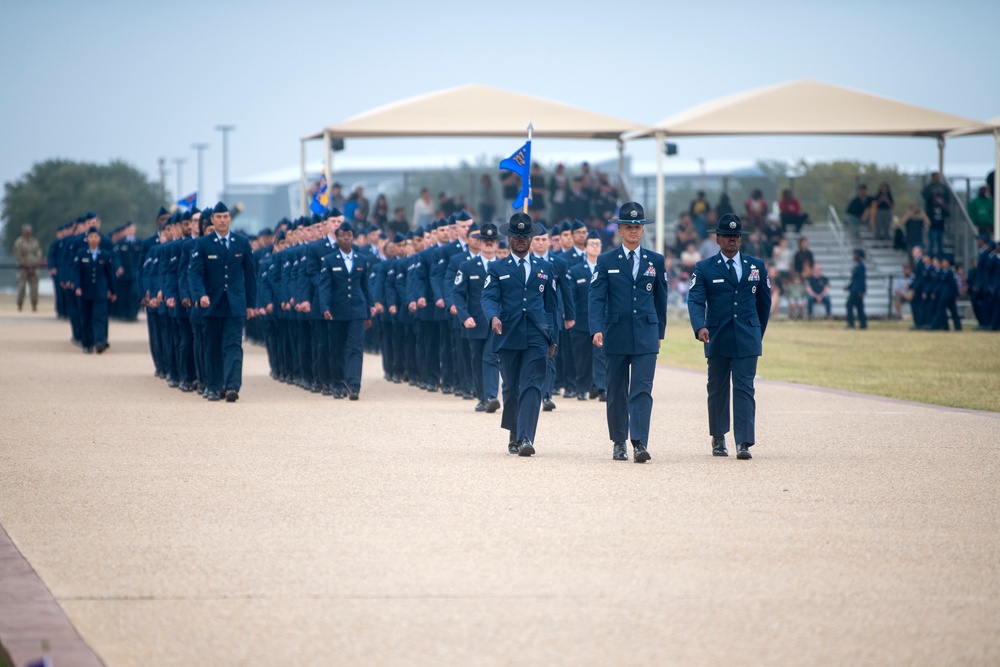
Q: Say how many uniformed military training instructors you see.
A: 4